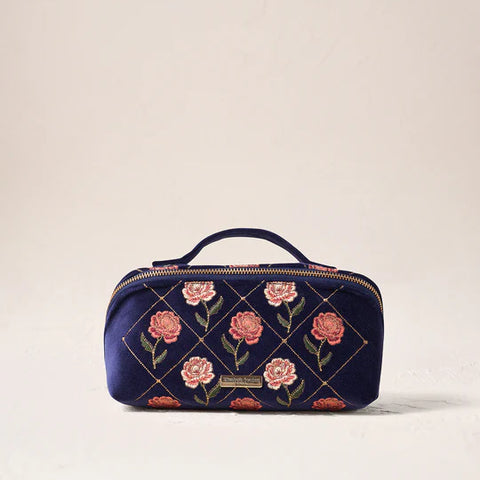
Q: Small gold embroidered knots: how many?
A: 9